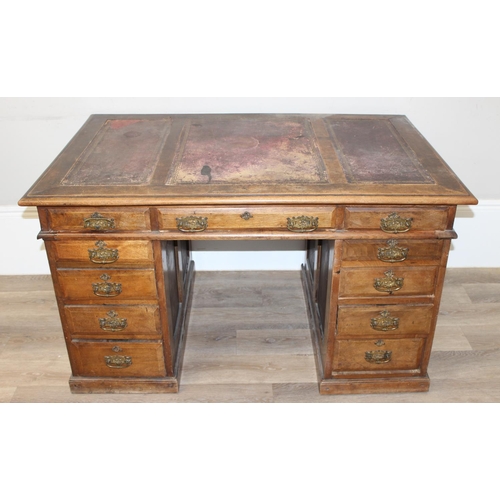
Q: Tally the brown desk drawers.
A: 11